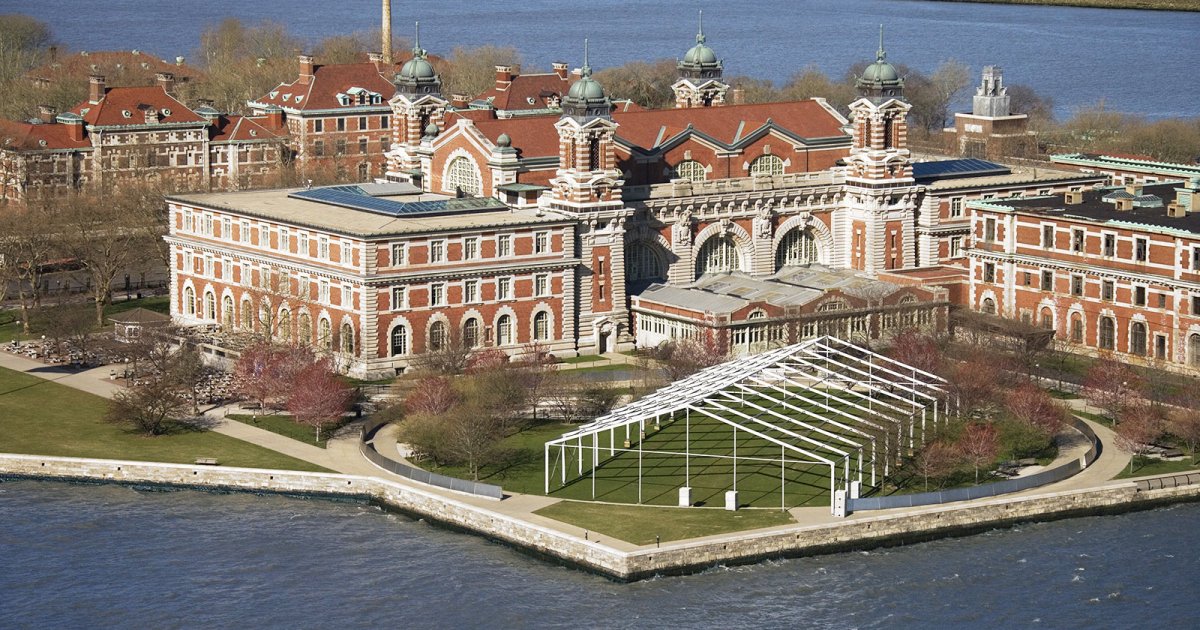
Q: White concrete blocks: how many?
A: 4